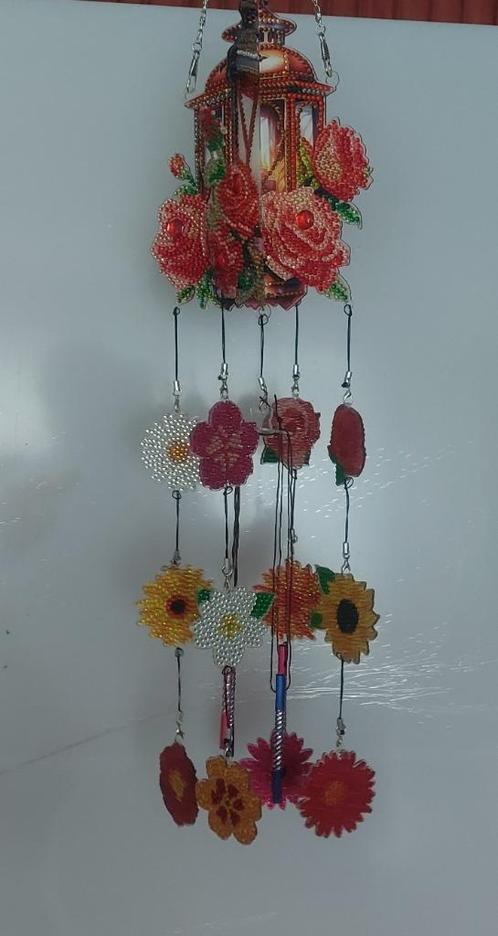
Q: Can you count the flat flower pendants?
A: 12